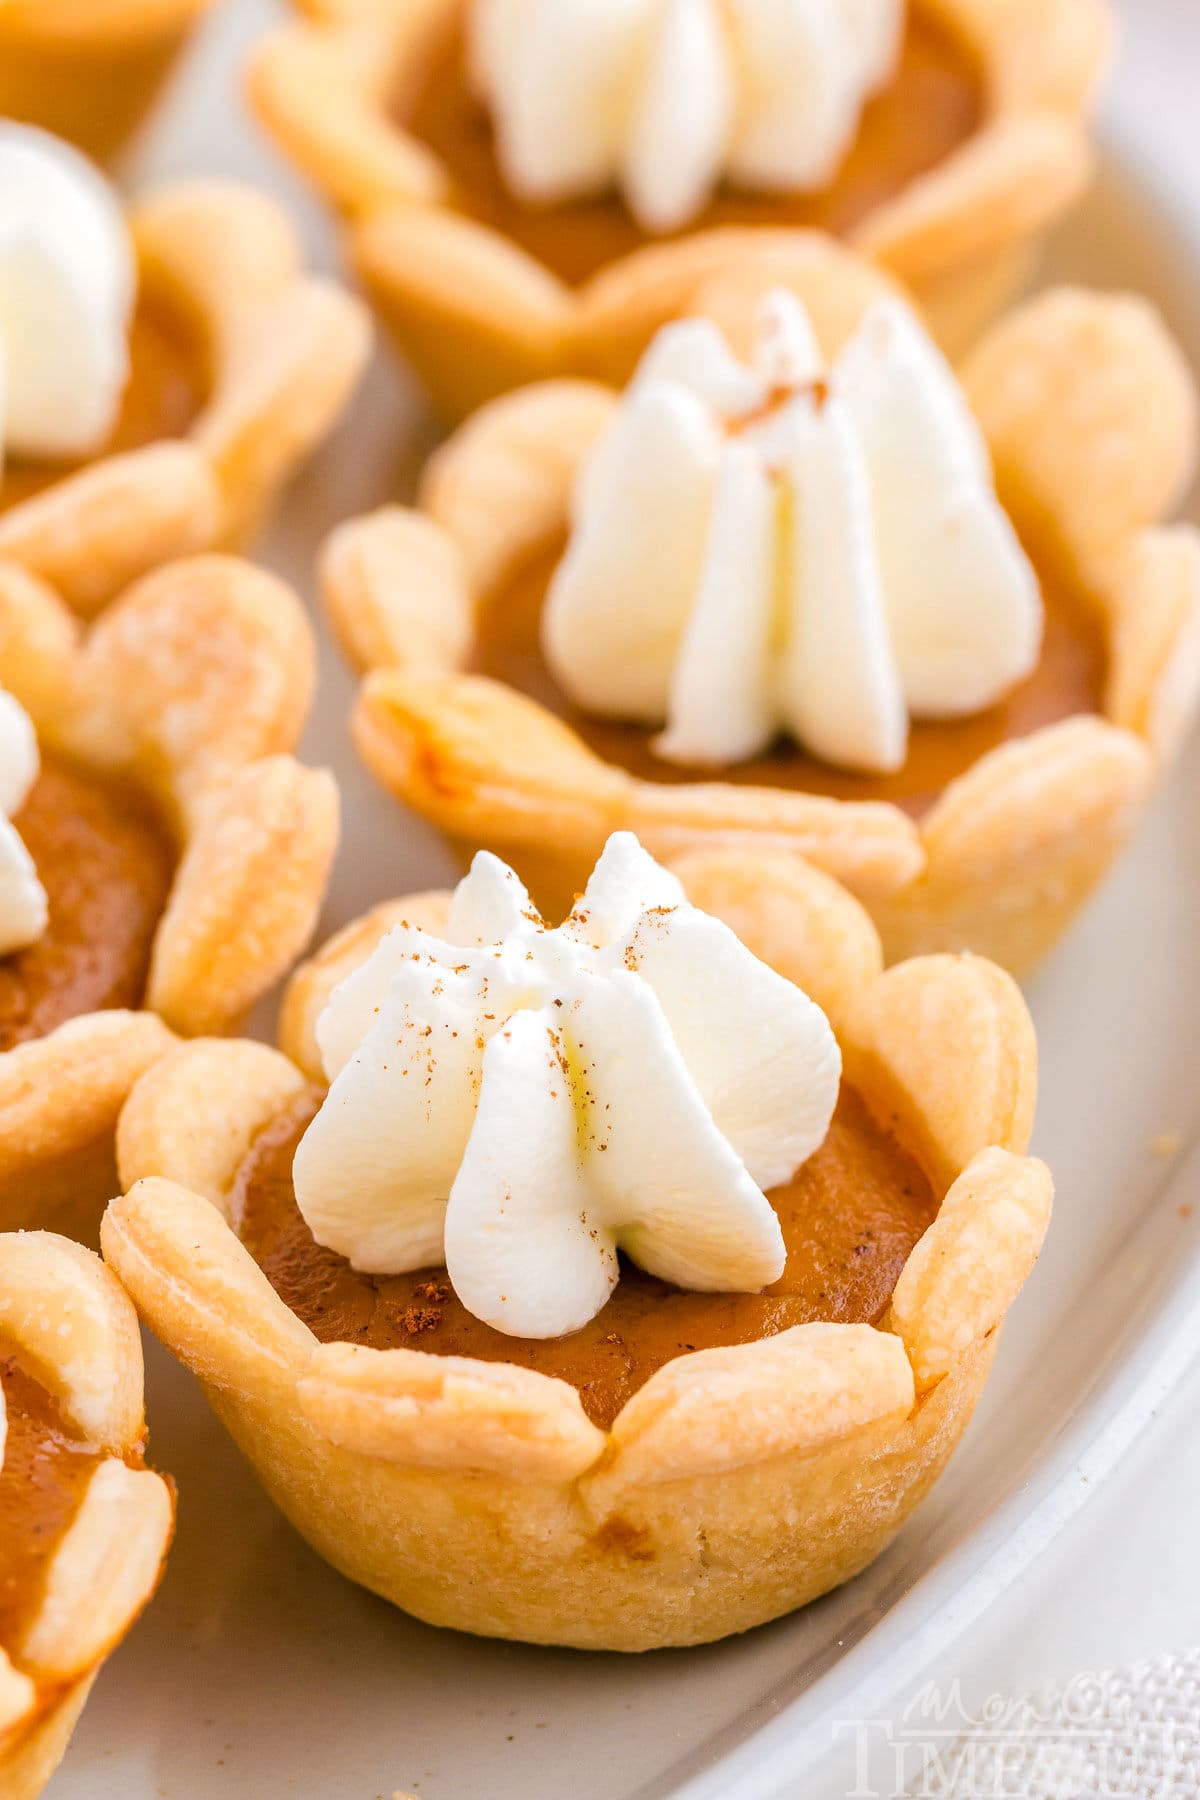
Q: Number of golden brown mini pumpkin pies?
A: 7